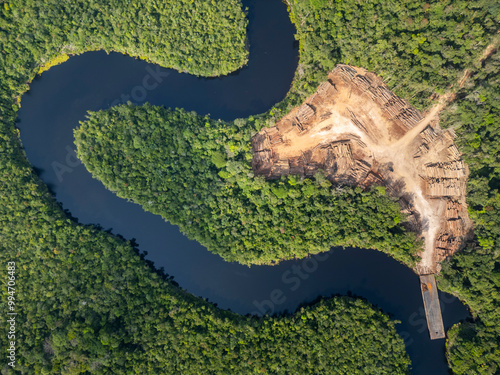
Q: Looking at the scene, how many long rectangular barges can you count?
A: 1